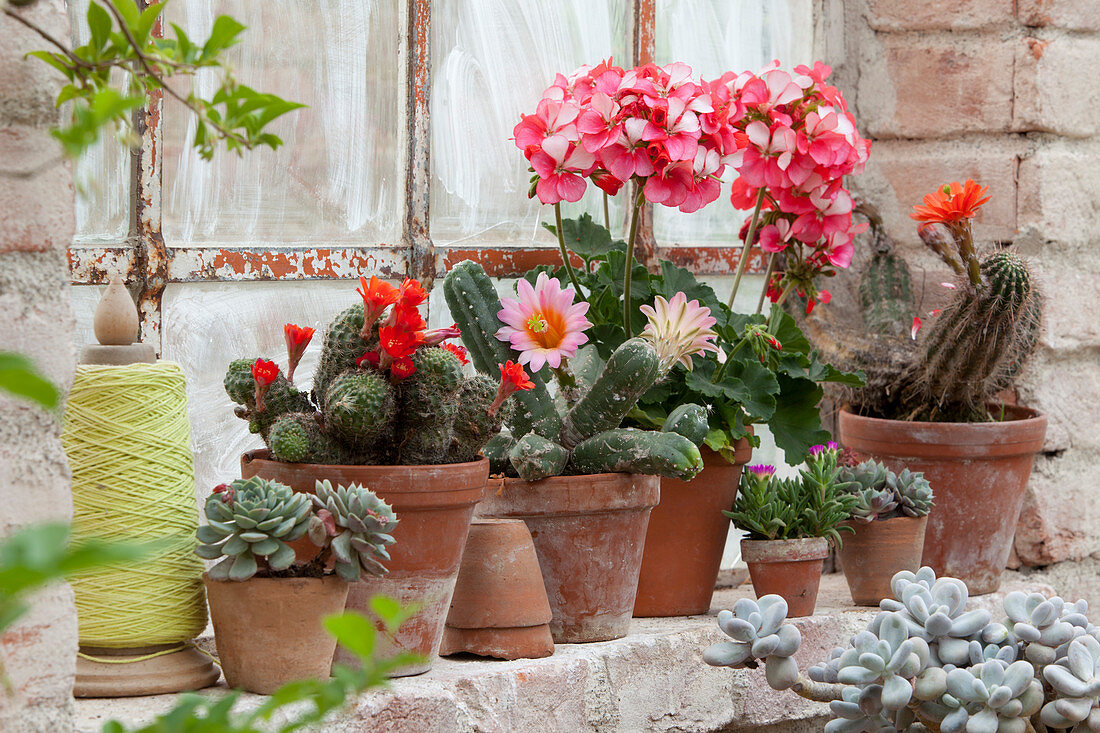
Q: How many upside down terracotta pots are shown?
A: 2